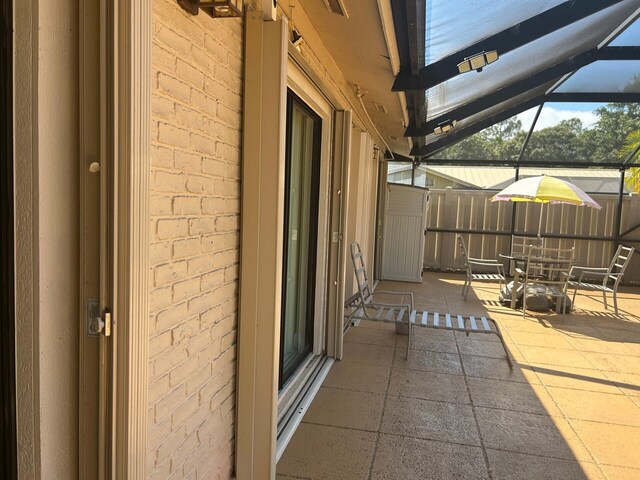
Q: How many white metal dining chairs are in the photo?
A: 4